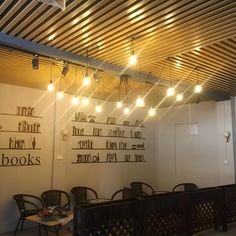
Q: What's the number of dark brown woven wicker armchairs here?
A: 6